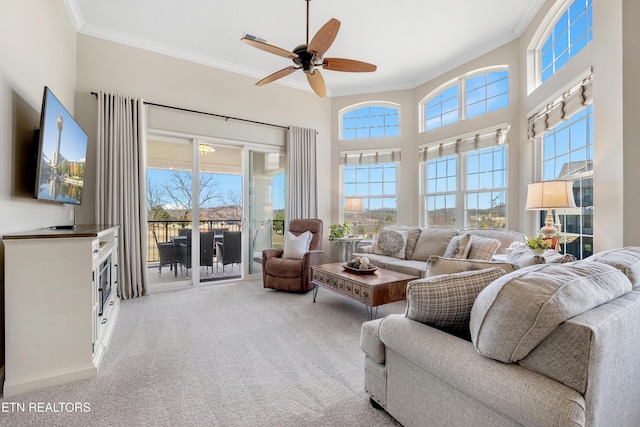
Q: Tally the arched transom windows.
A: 3